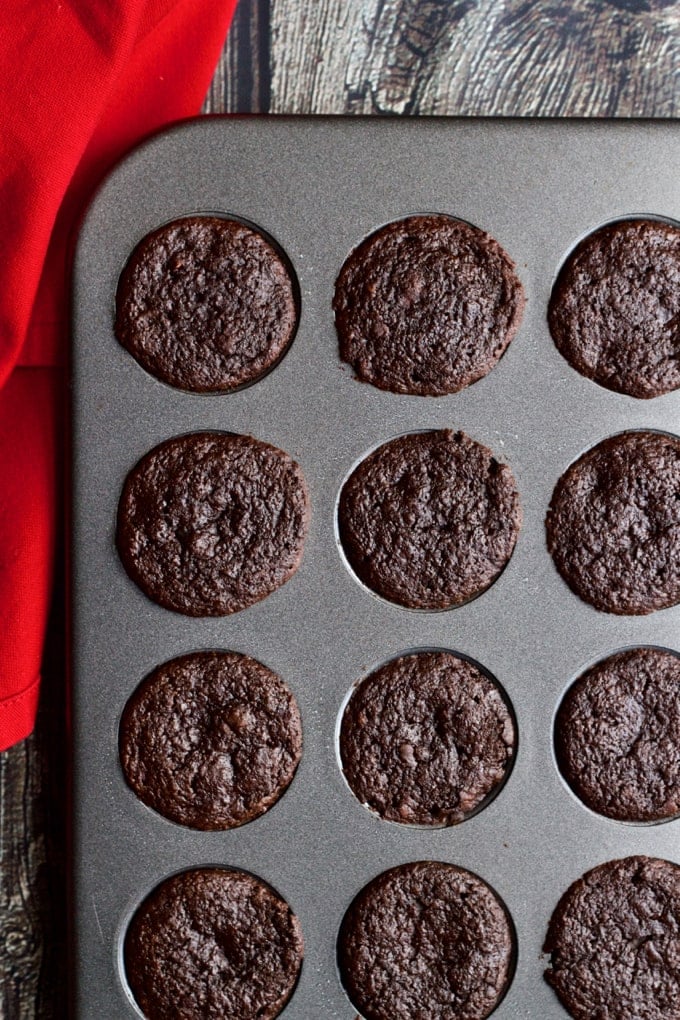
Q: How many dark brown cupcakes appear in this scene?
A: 12